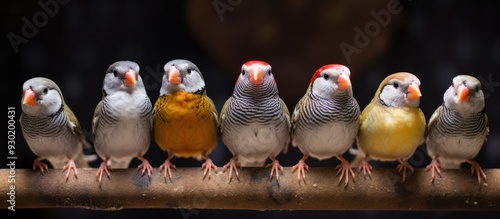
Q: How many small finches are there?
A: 7